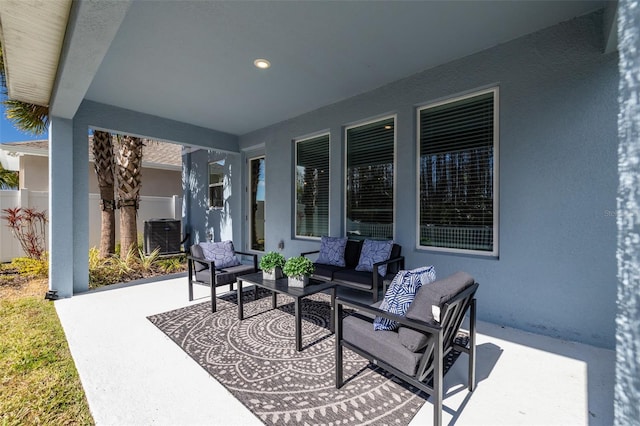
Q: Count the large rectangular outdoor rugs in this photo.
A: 1